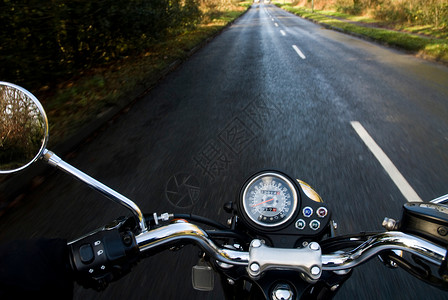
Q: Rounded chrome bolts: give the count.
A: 4